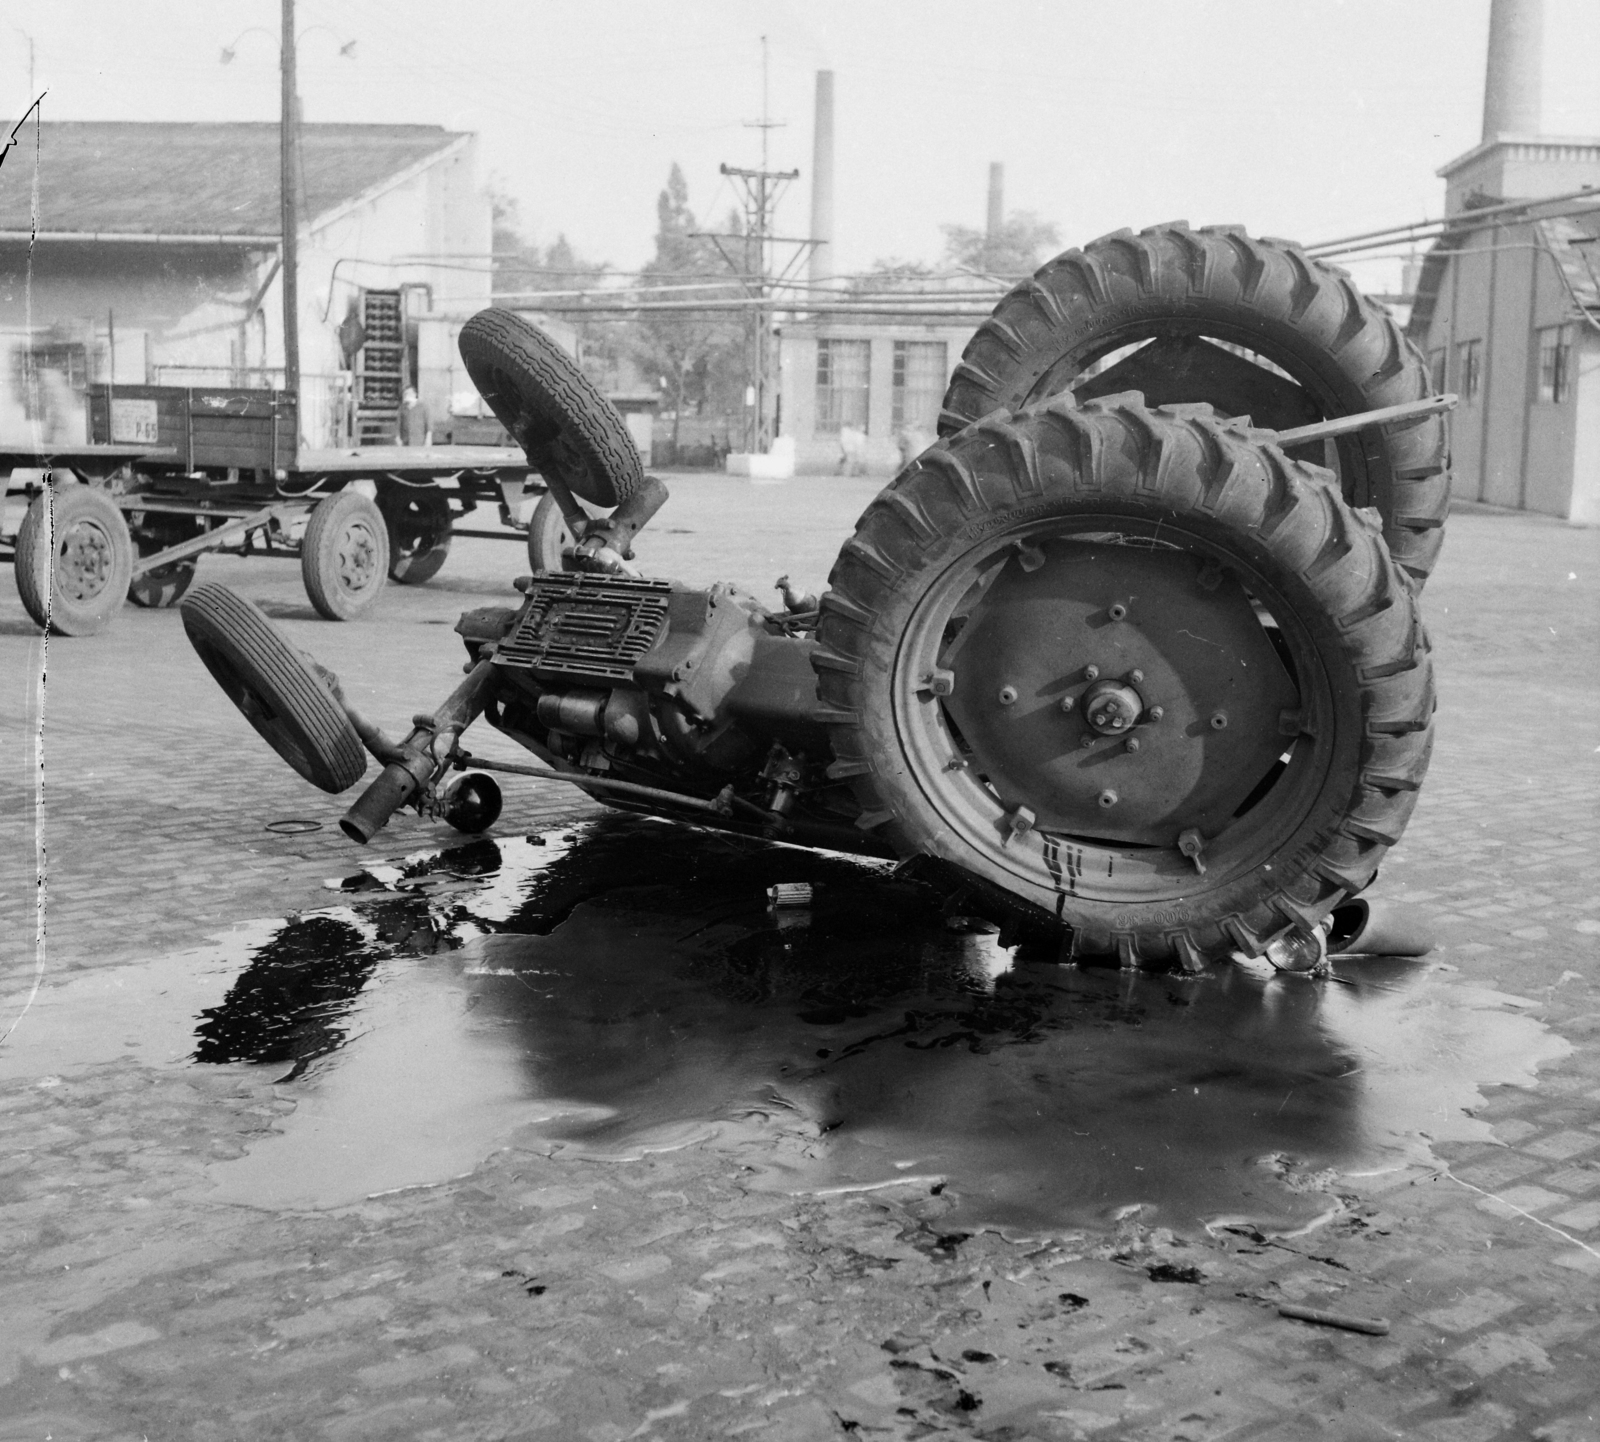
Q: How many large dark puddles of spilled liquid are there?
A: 1